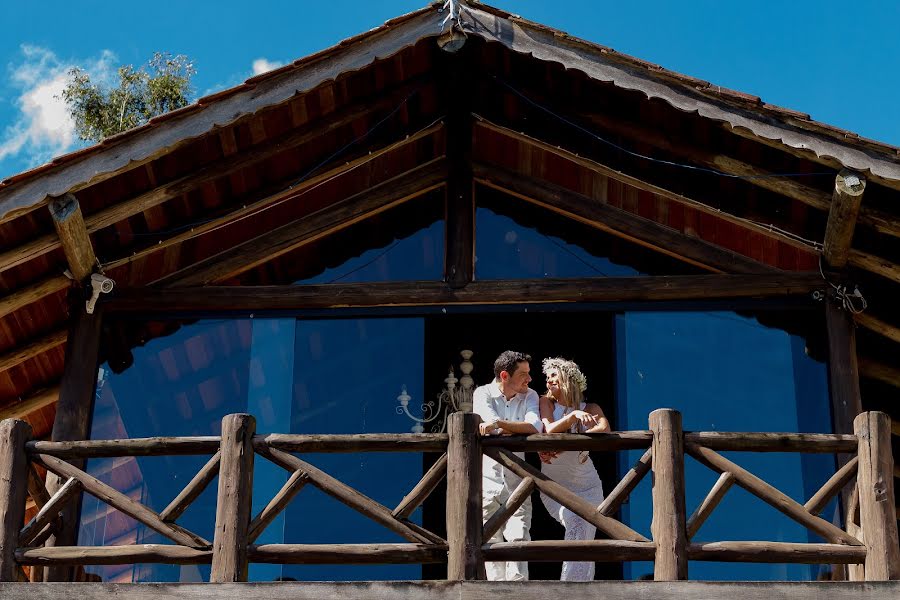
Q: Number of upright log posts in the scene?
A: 5